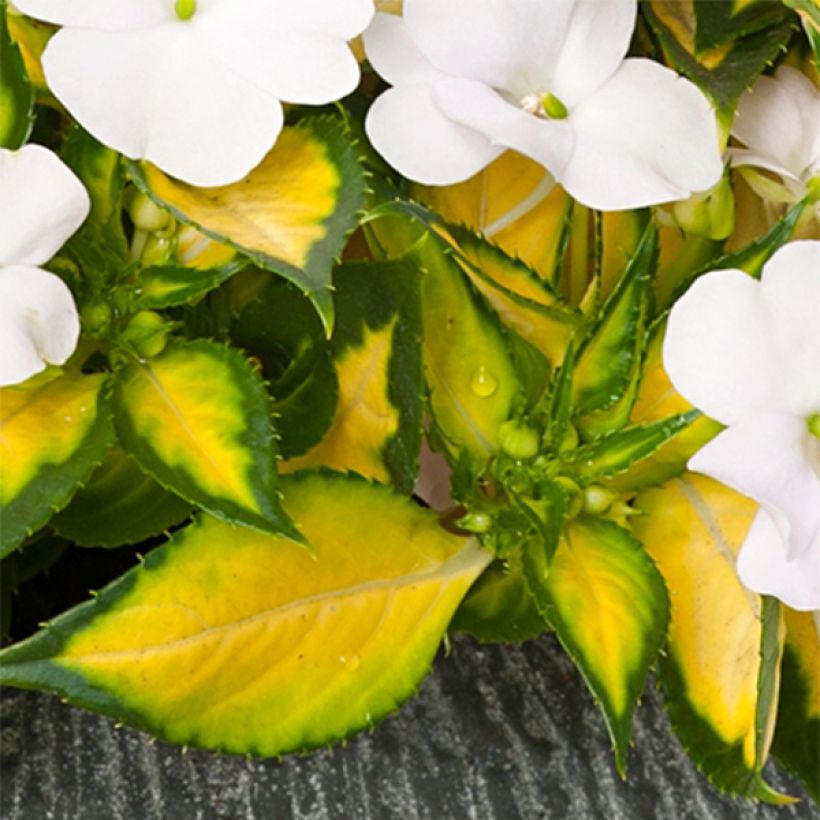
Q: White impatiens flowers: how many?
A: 5